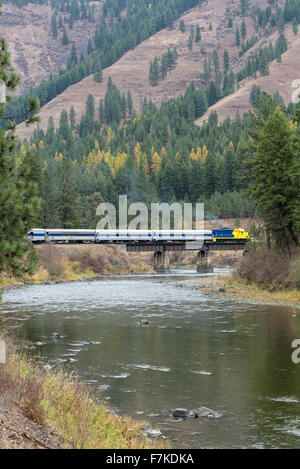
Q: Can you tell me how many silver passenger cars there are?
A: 4